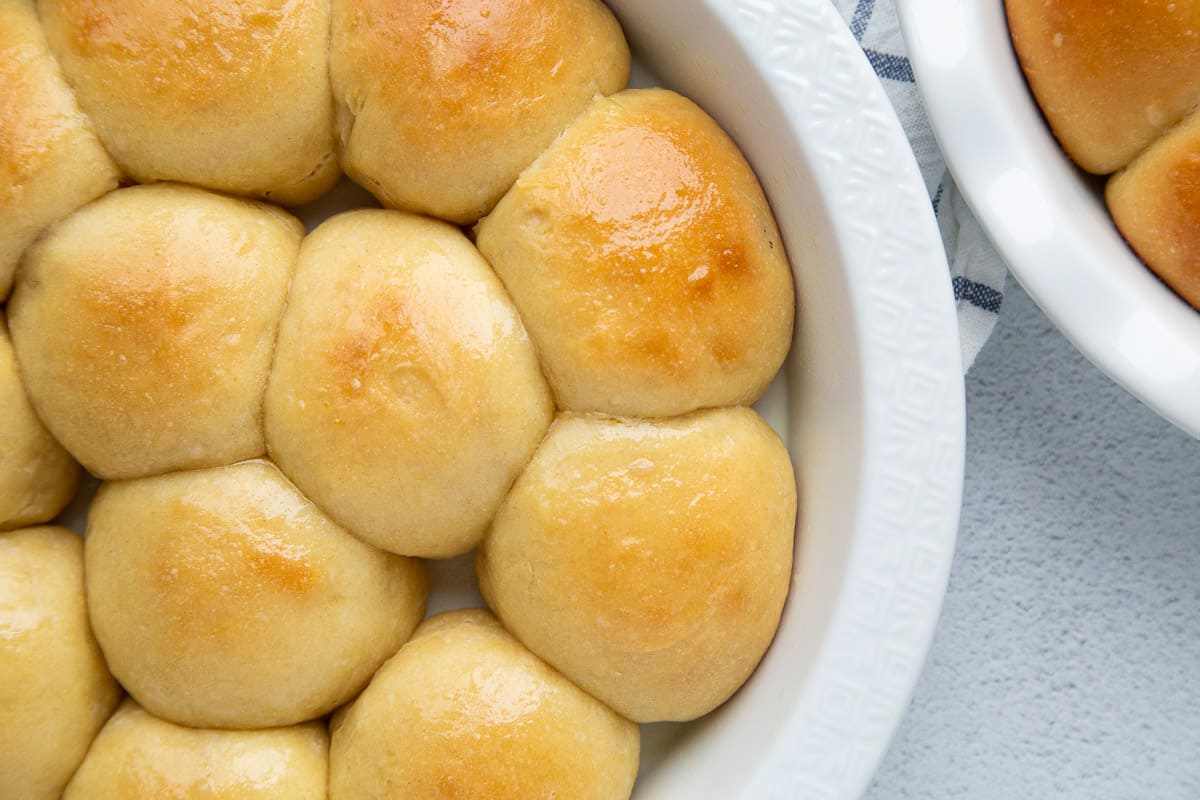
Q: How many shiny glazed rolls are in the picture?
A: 14